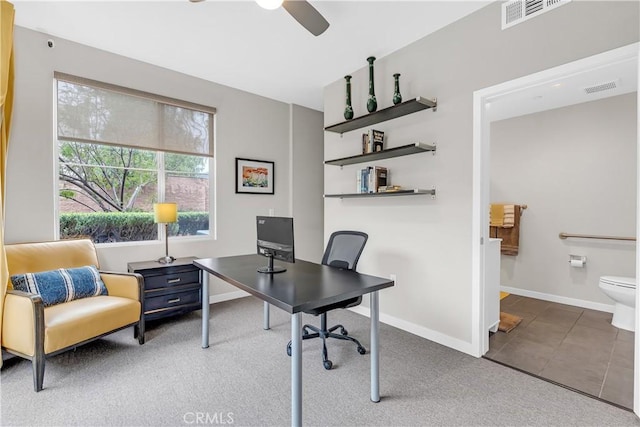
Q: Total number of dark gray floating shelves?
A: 3